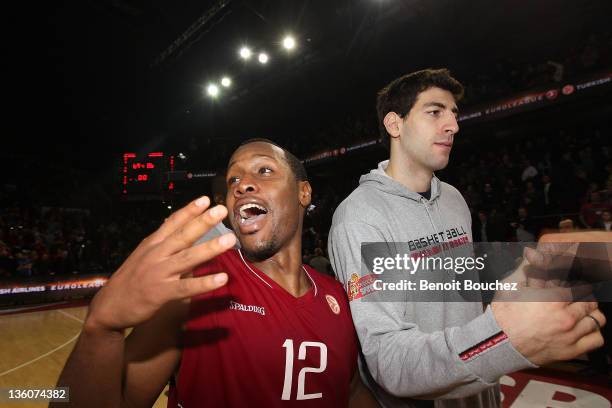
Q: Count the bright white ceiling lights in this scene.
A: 5